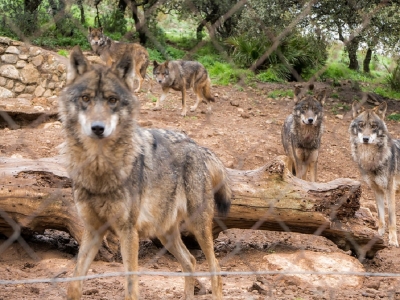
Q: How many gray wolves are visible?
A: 5